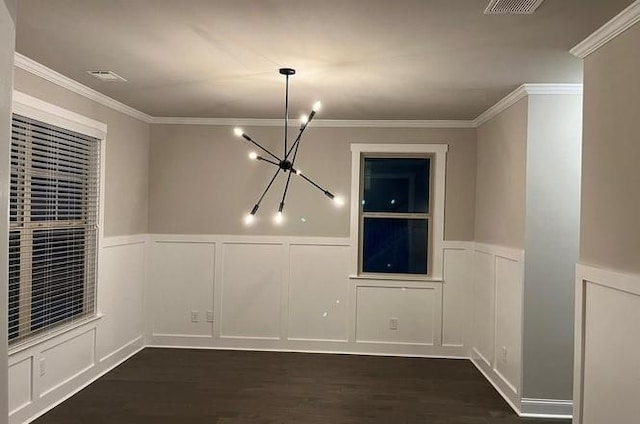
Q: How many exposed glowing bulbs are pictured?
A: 8